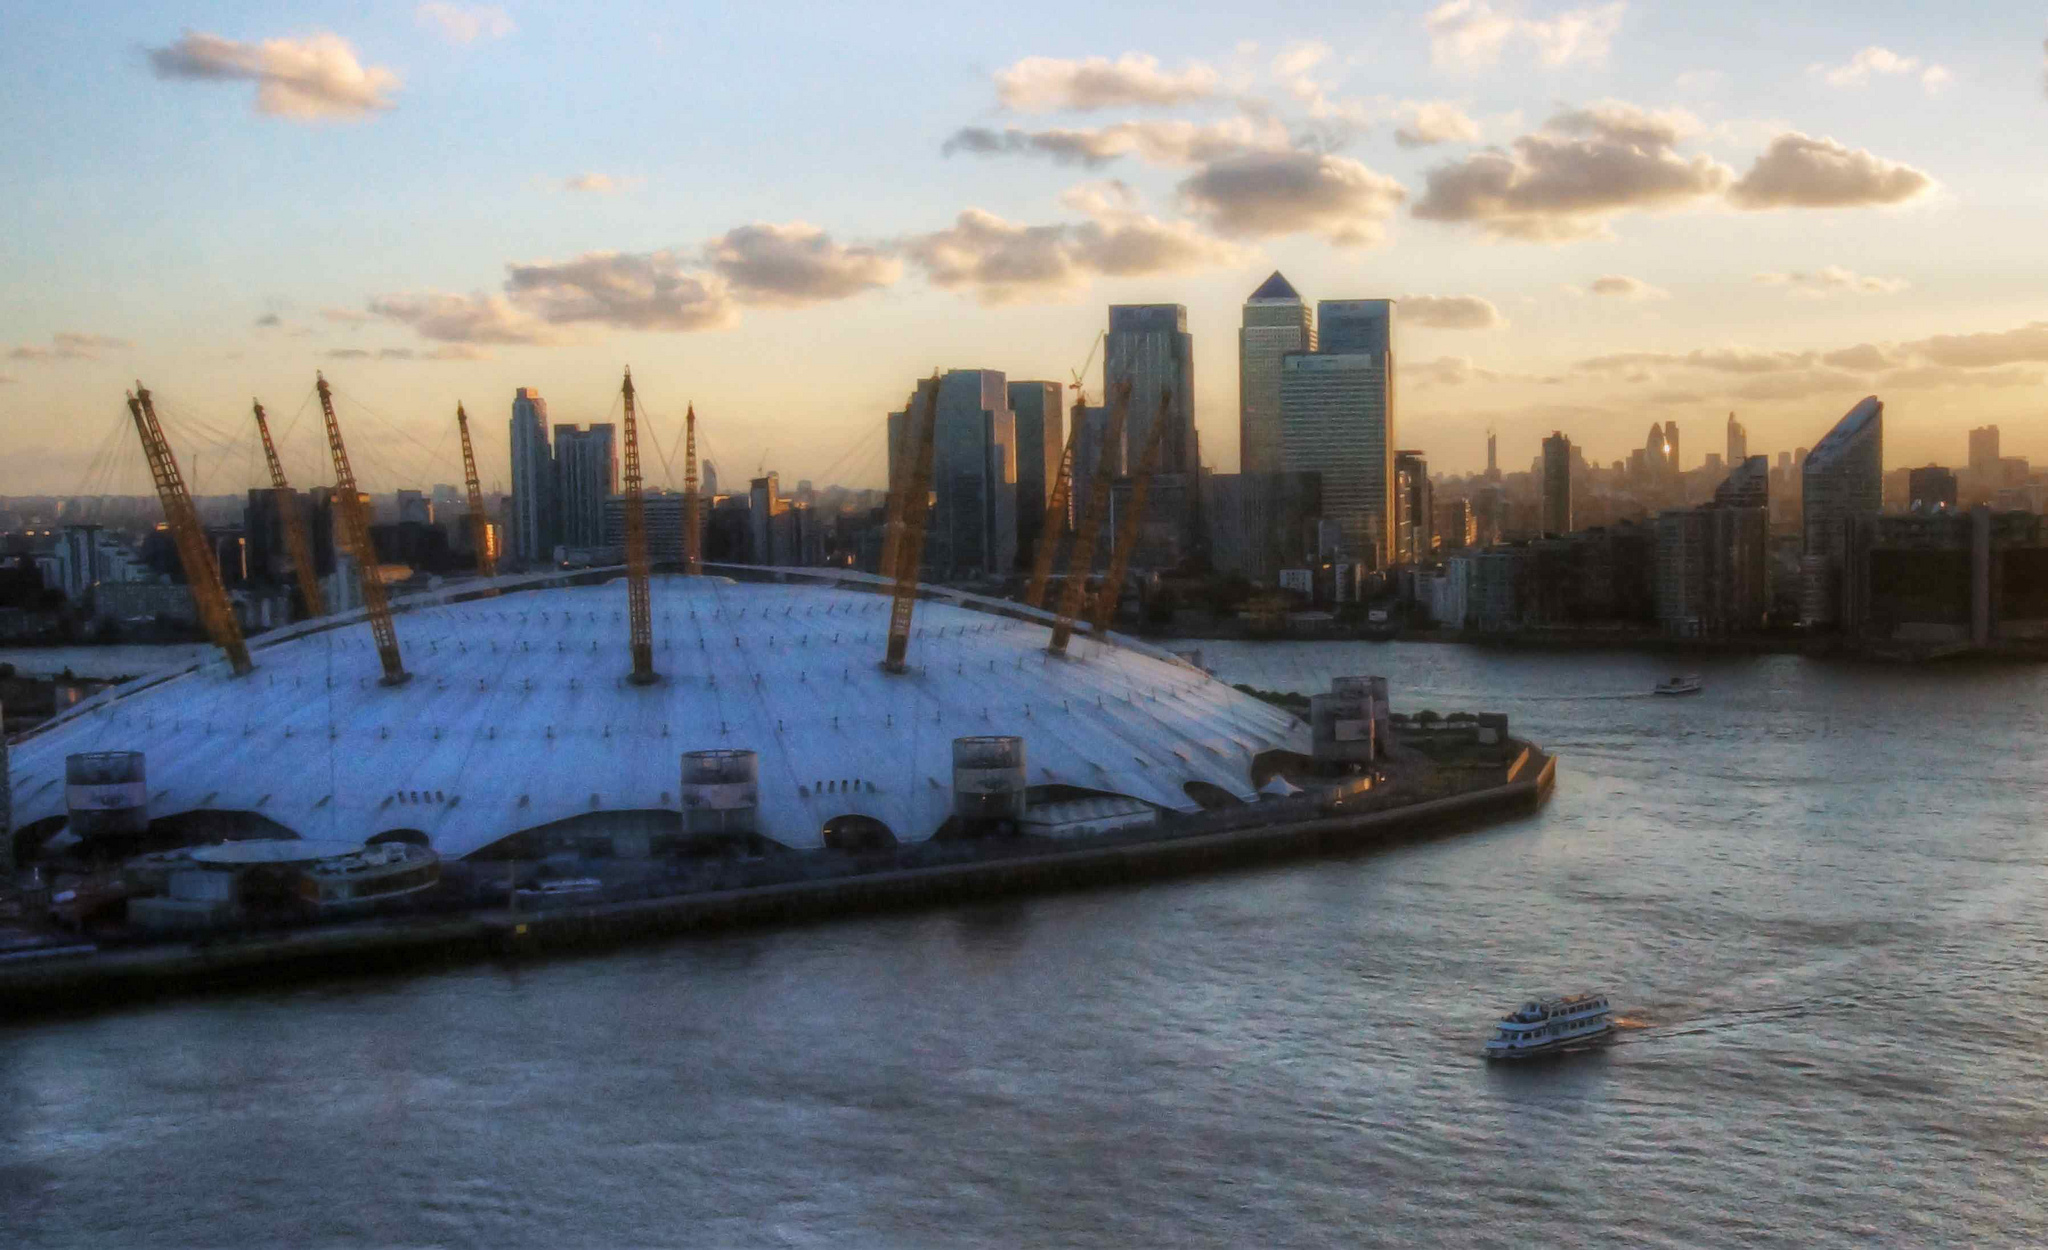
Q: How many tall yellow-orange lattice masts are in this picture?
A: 12